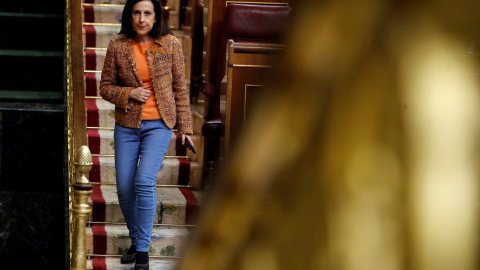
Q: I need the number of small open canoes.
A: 0